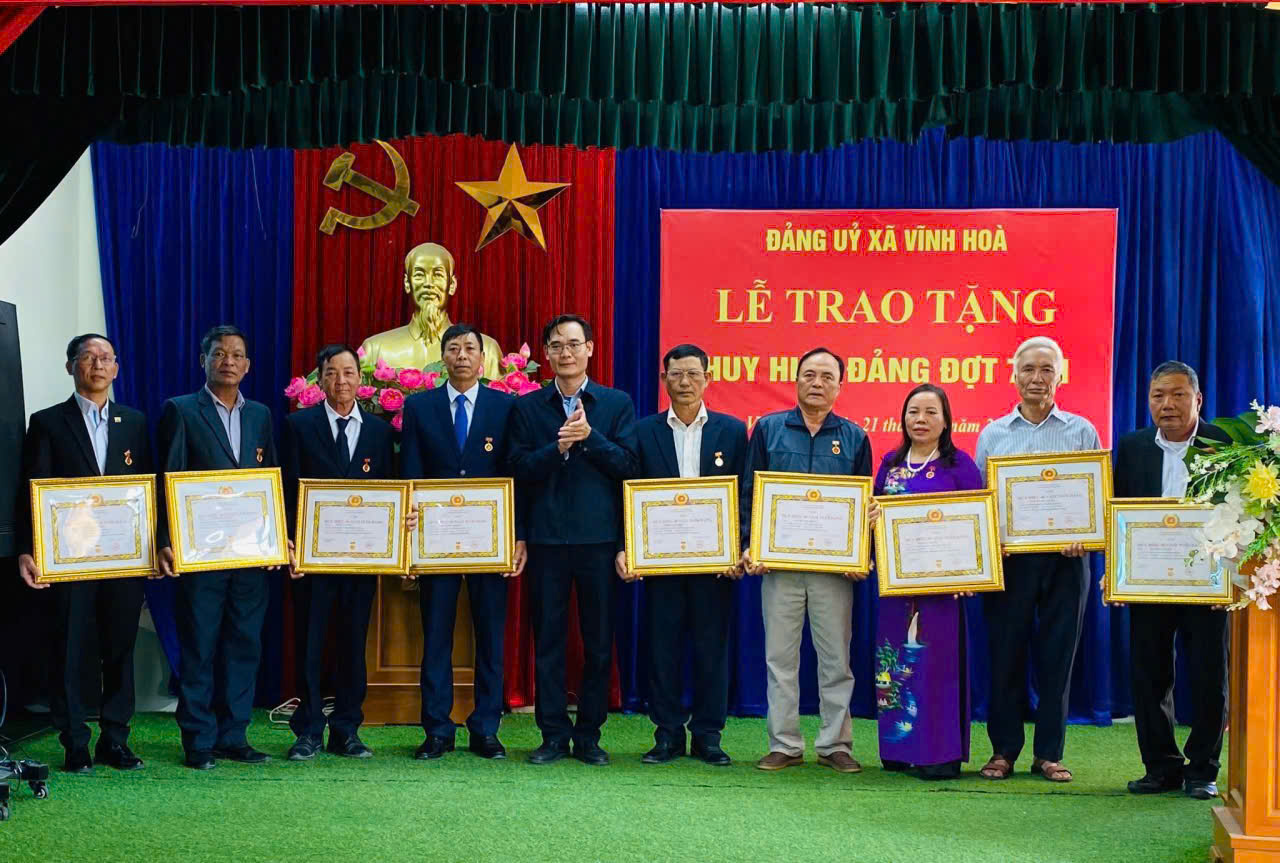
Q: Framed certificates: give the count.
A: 9